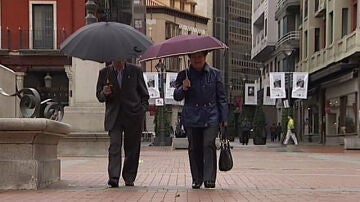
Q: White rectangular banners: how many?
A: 6